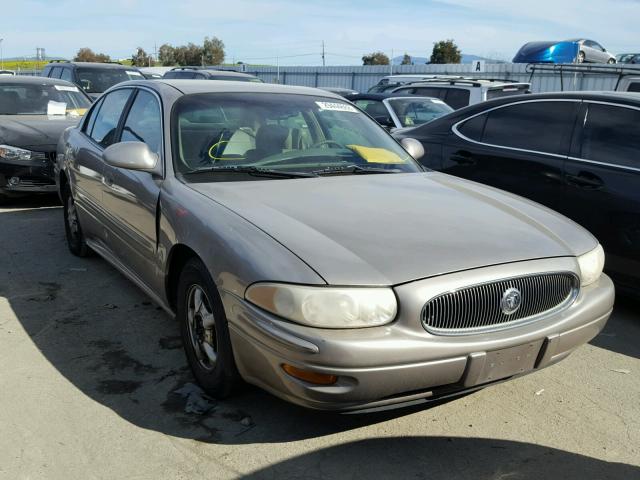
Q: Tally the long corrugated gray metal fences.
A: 1